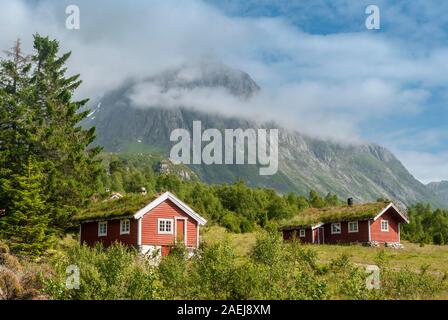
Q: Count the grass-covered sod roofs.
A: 2